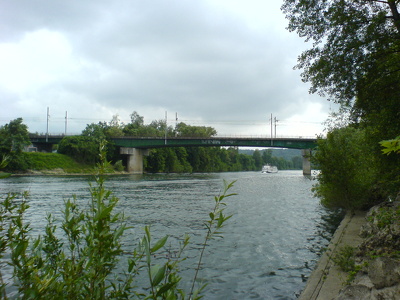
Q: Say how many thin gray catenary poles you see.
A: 6